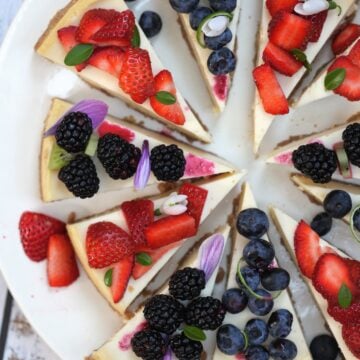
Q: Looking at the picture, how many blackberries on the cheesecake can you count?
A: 11